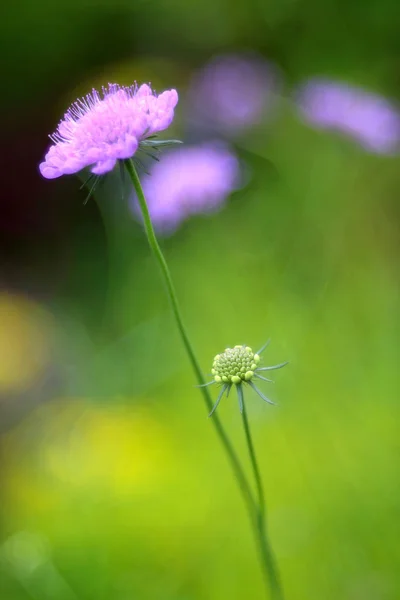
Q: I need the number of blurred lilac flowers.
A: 3